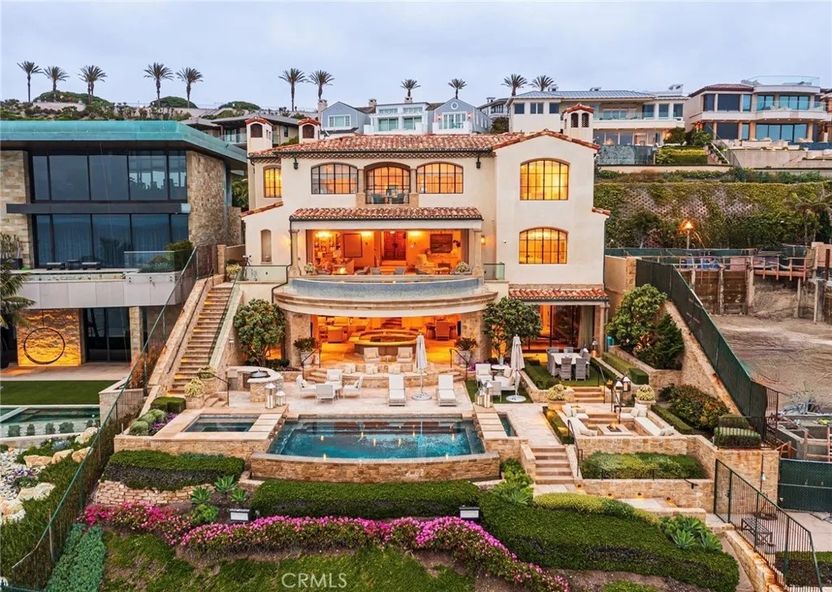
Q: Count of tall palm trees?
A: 11